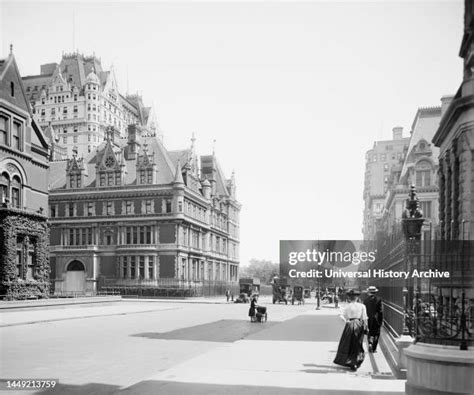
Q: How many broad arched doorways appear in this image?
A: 1